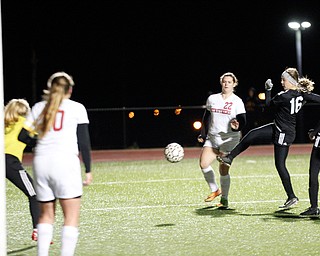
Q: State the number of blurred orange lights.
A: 5